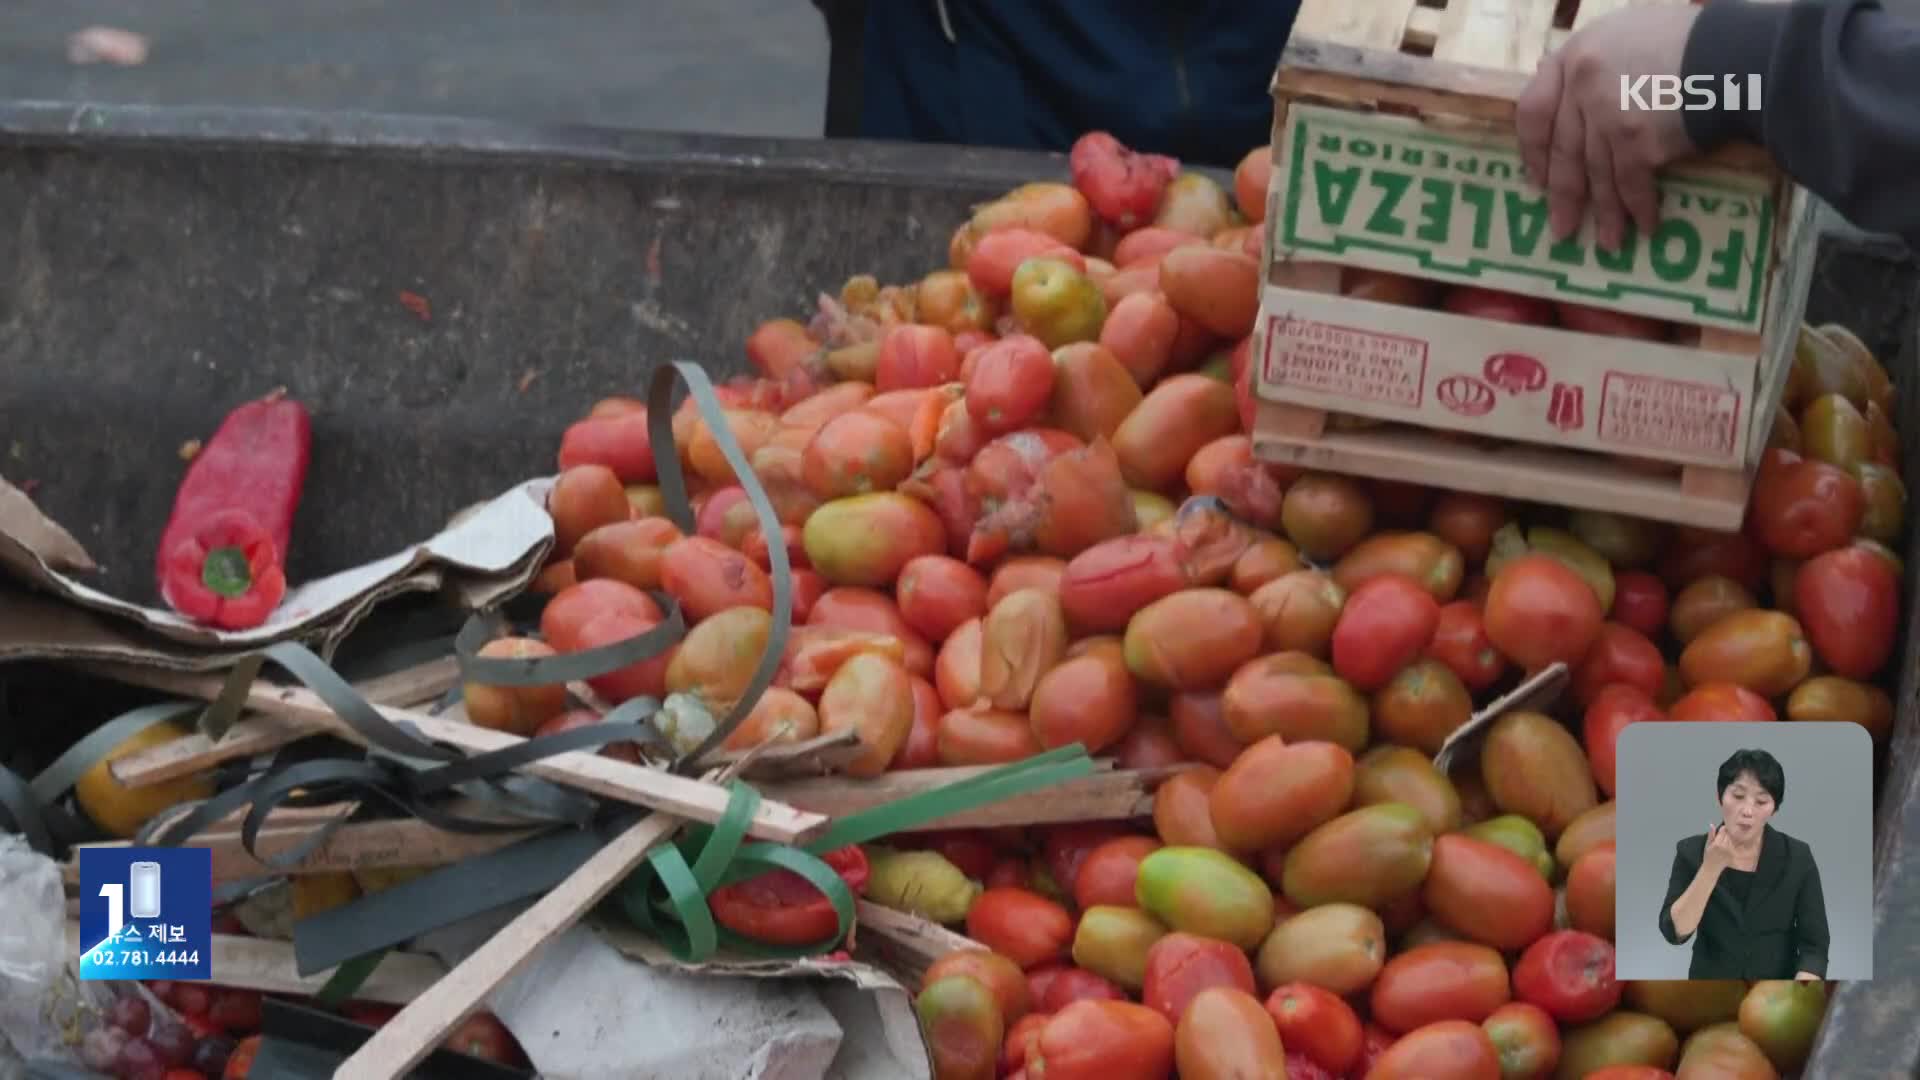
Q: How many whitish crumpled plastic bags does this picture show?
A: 1